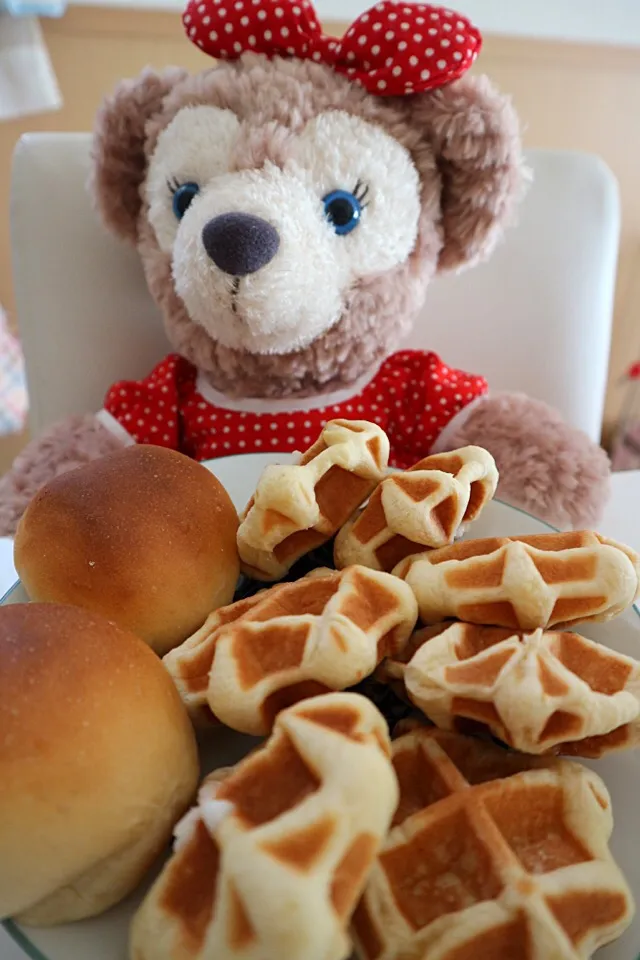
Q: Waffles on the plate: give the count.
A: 7